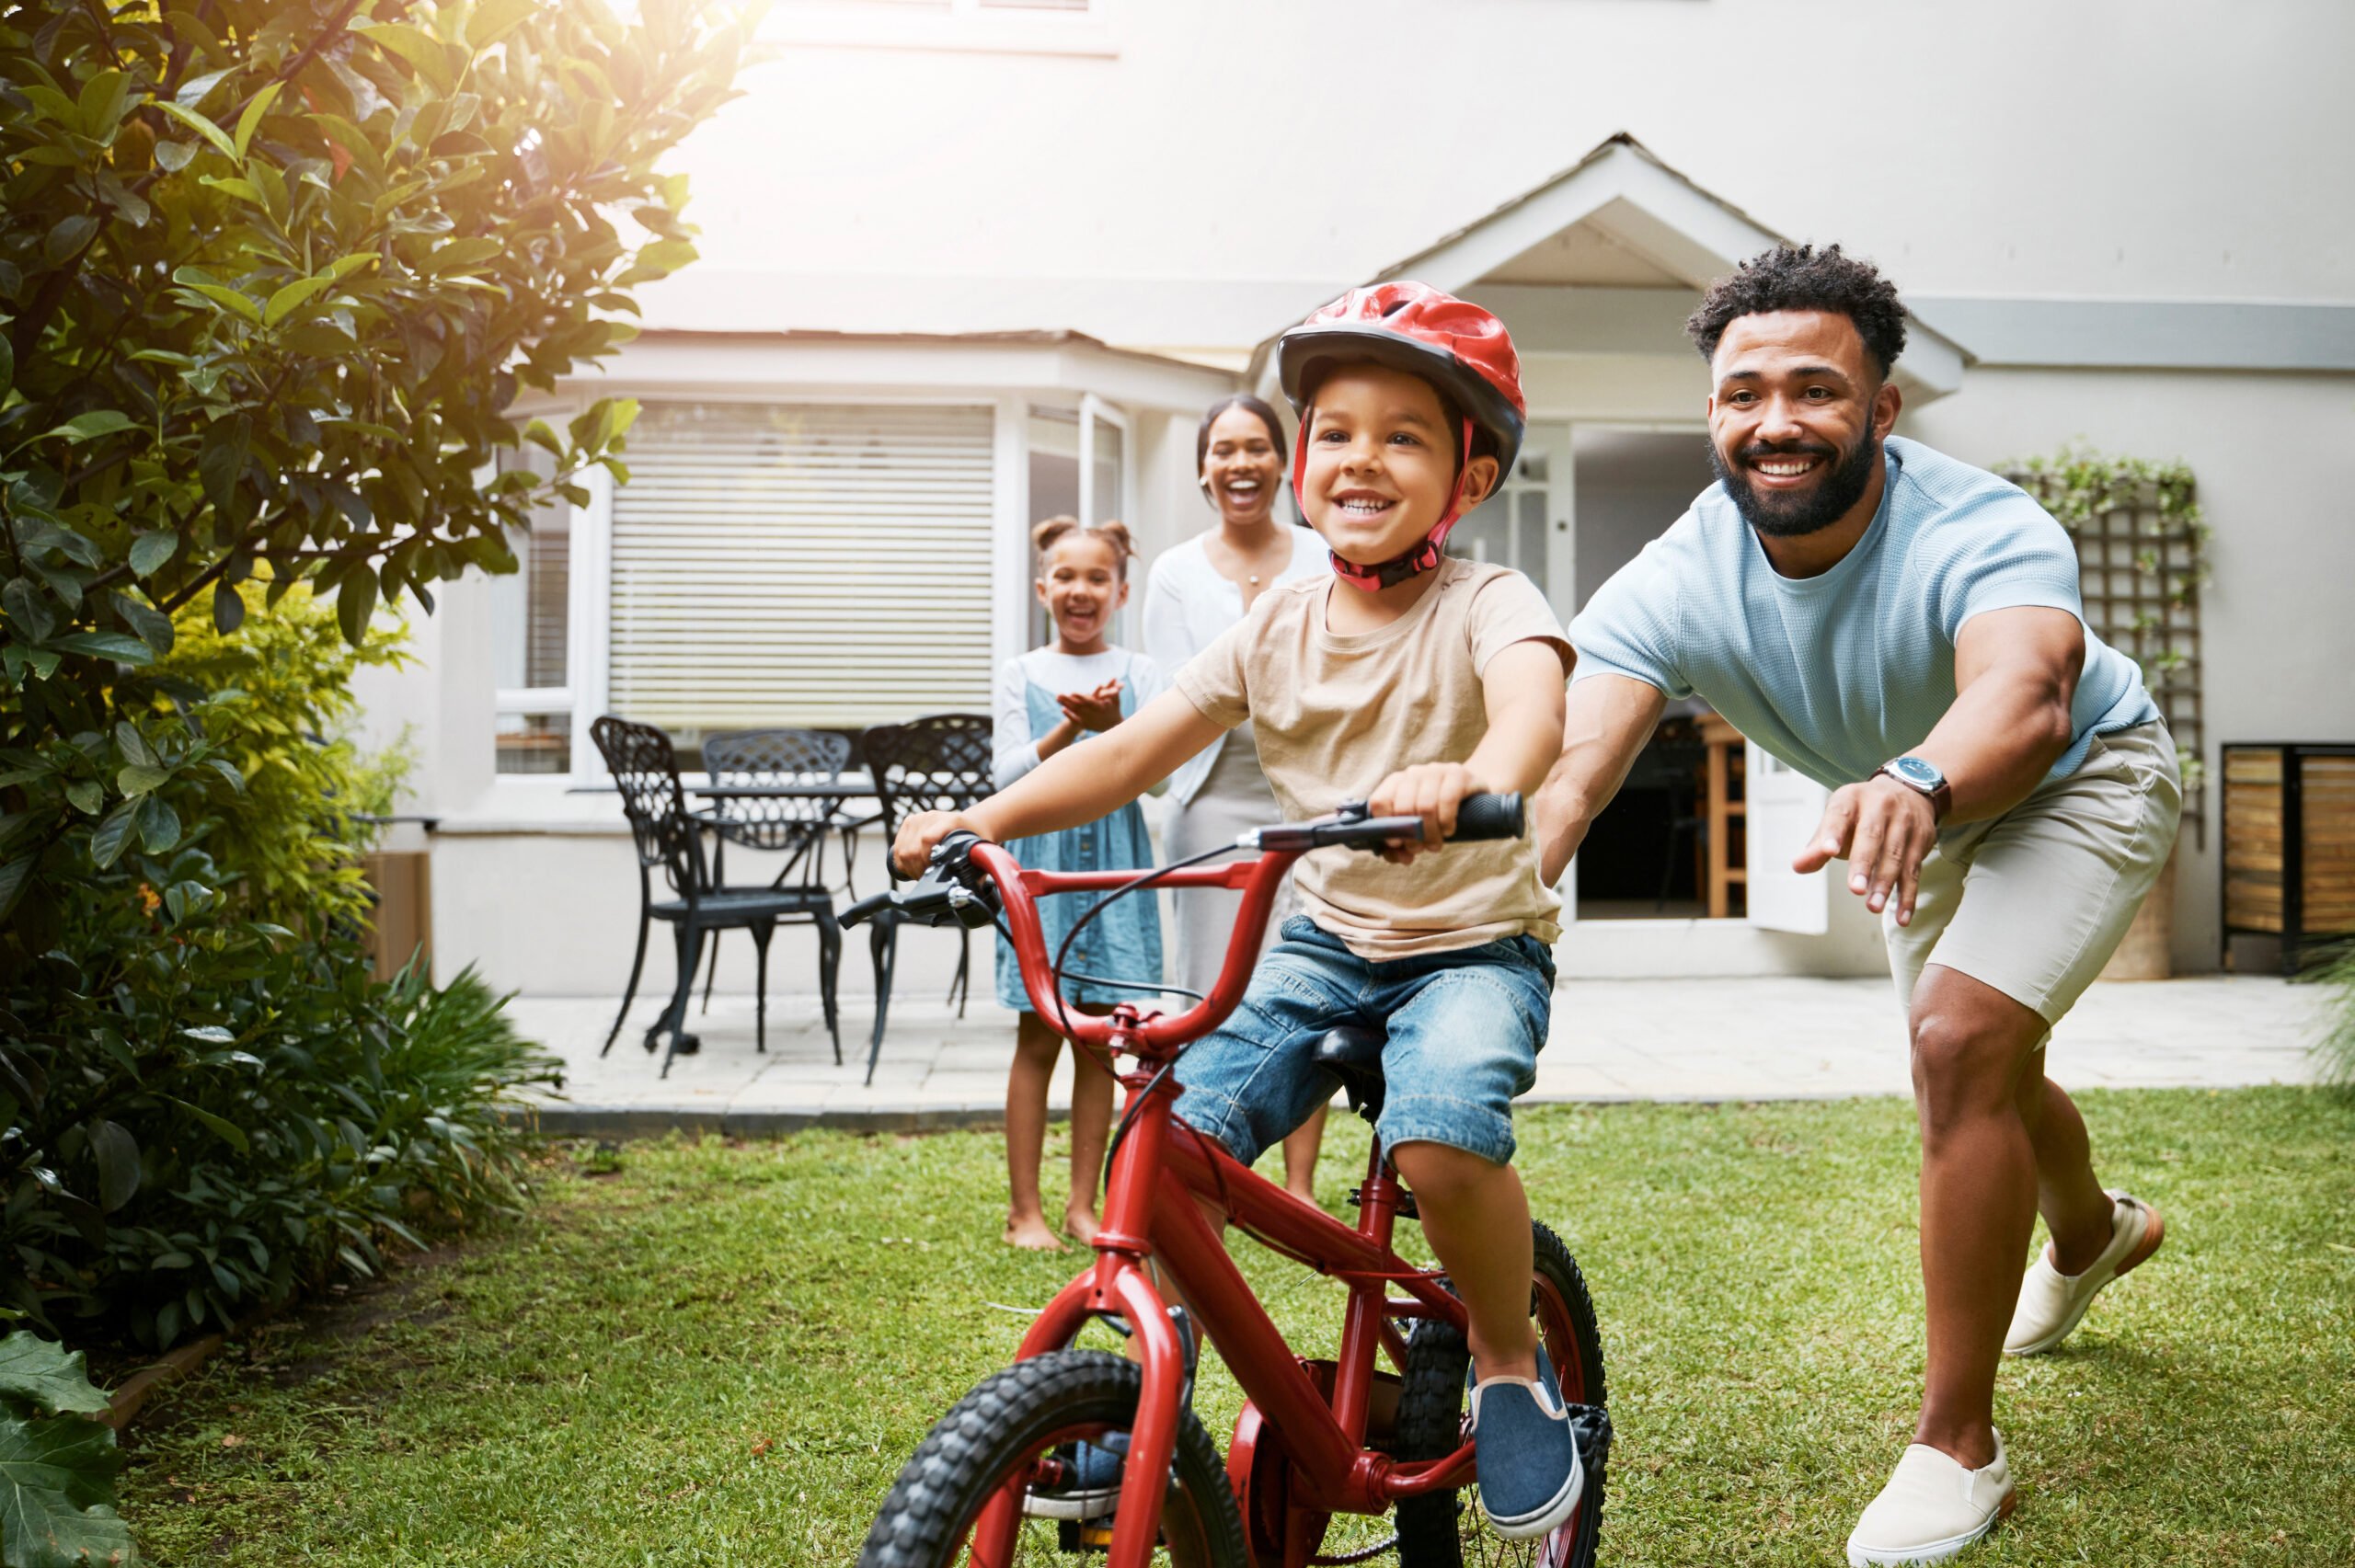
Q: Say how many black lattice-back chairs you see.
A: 3